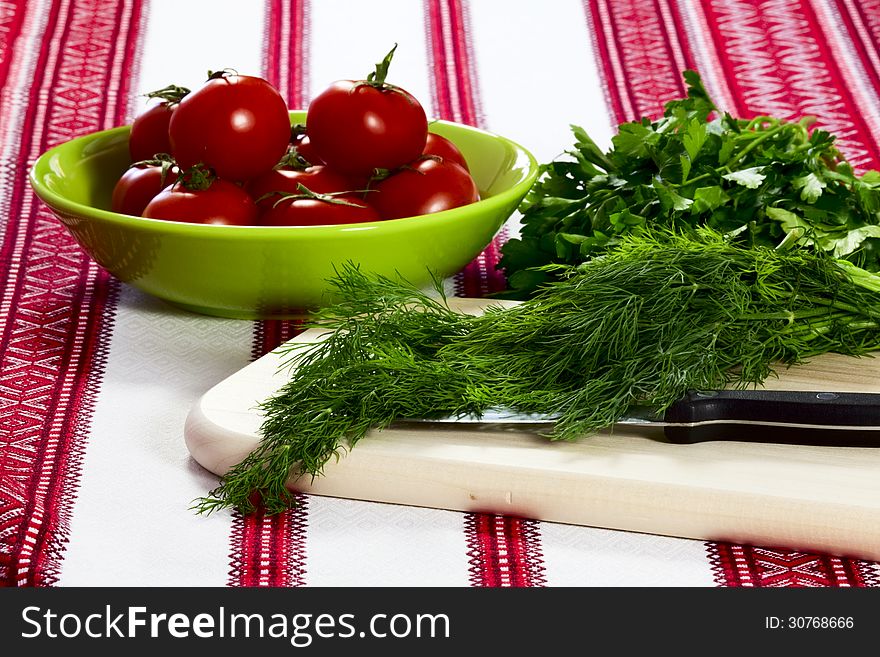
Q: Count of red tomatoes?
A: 10